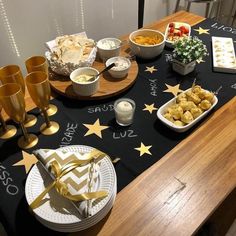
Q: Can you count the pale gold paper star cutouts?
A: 8